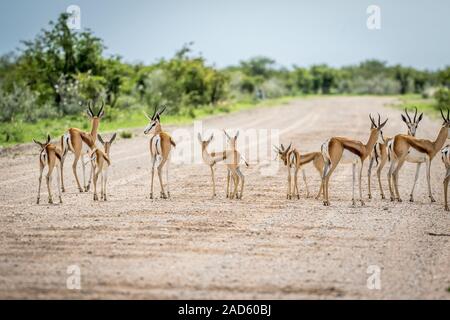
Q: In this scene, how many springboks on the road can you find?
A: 12